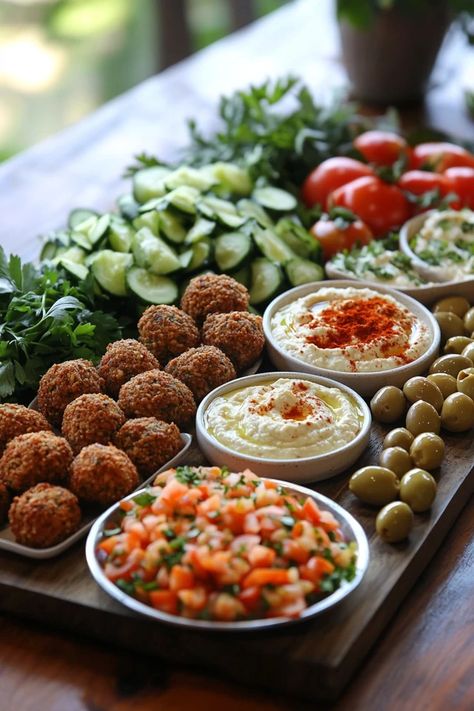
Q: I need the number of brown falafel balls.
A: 14